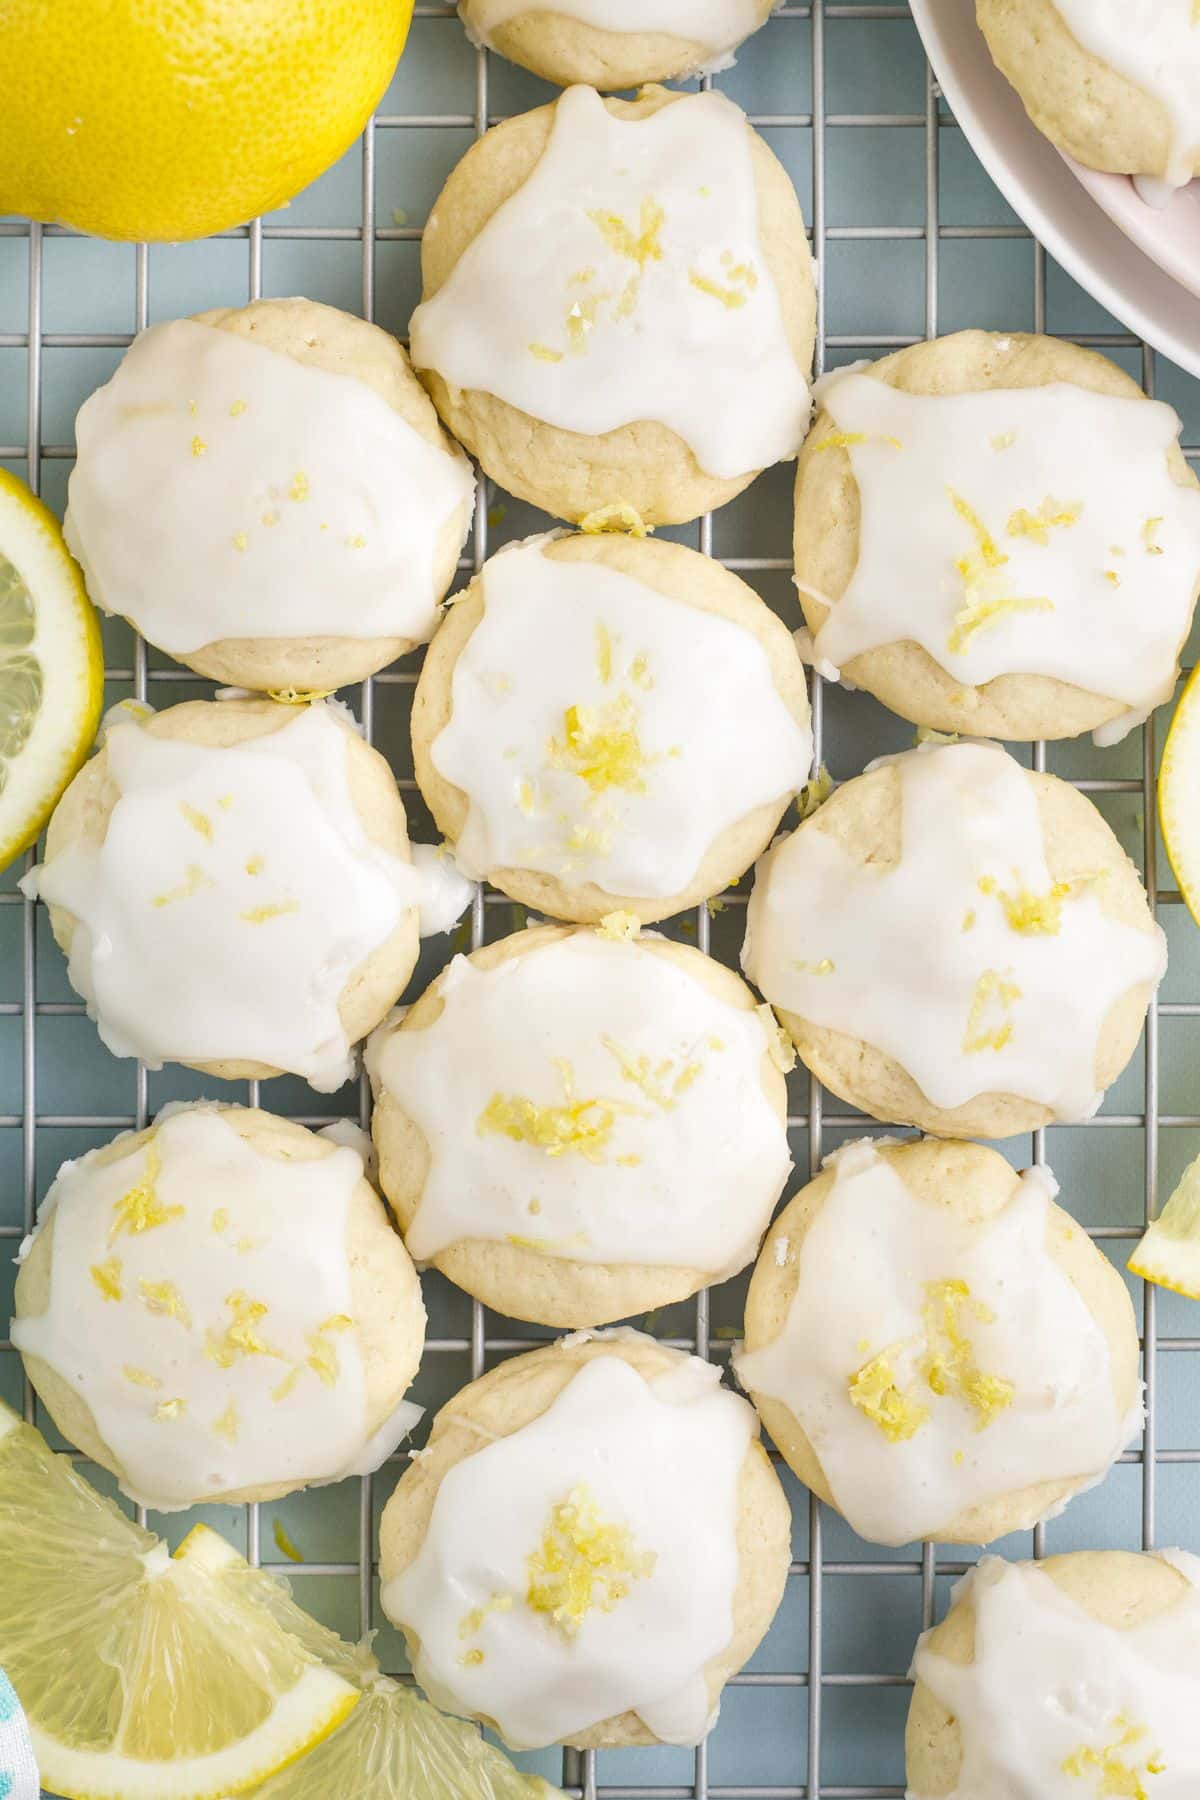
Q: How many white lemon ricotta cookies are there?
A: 13